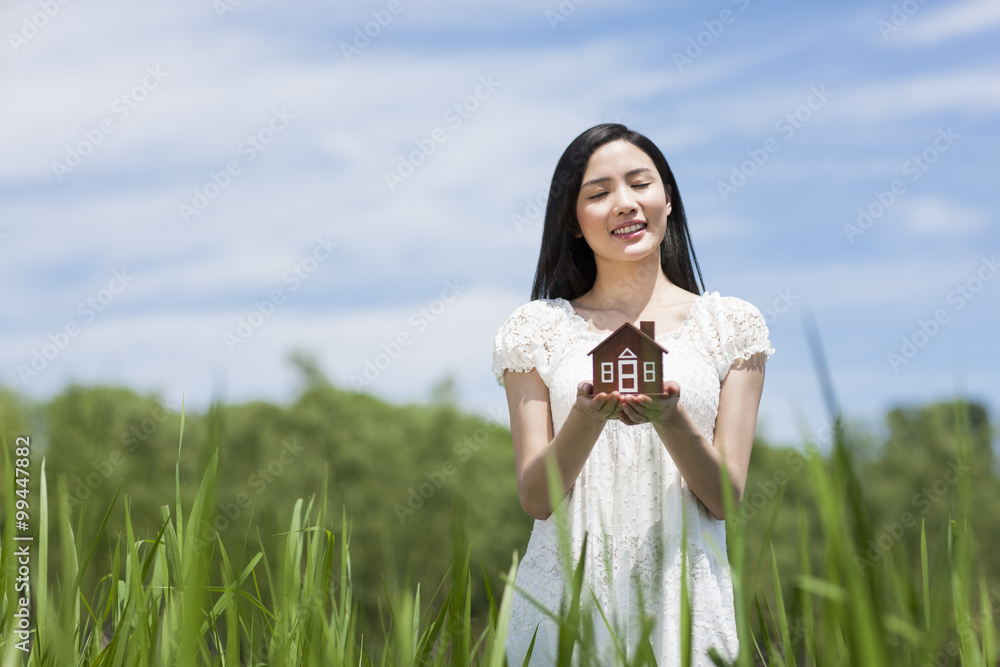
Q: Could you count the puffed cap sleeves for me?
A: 2